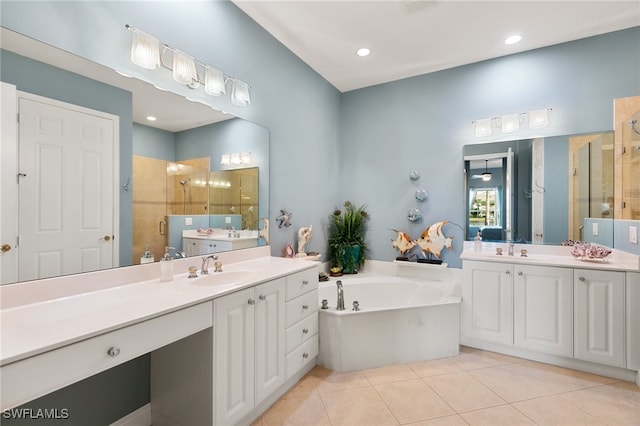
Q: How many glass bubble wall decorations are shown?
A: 3